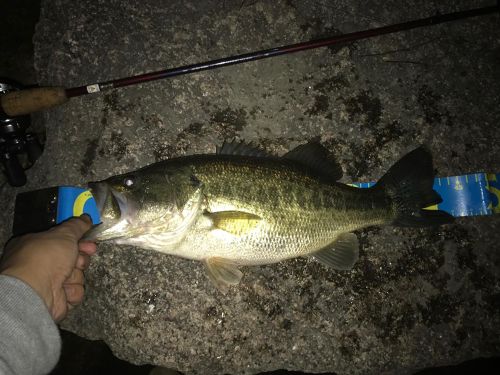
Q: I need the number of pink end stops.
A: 0